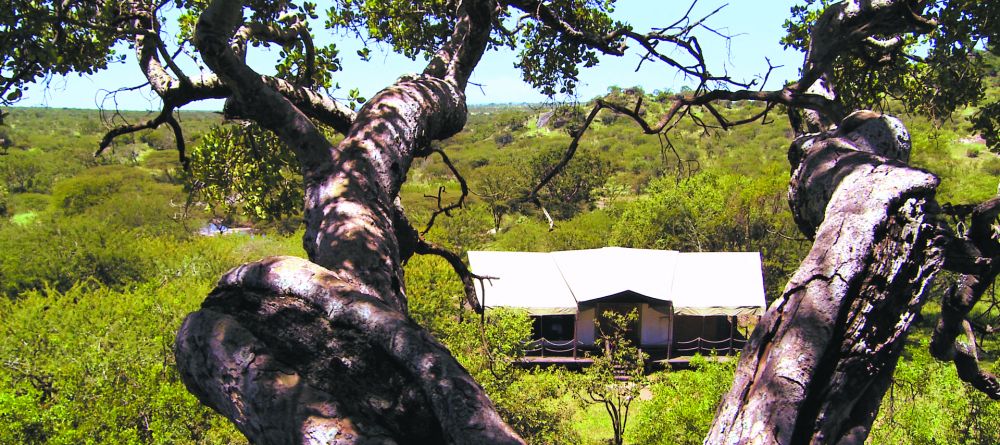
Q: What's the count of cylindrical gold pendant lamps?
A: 0